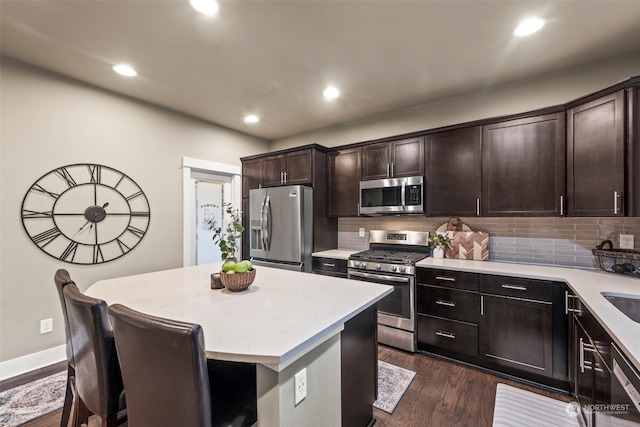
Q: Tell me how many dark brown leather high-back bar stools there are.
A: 3